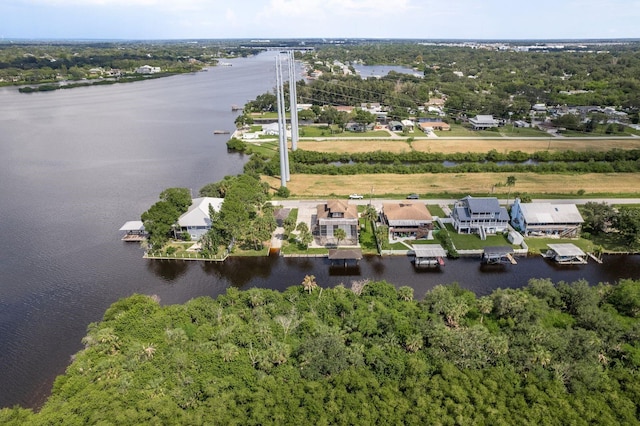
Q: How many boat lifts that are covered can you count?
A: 5